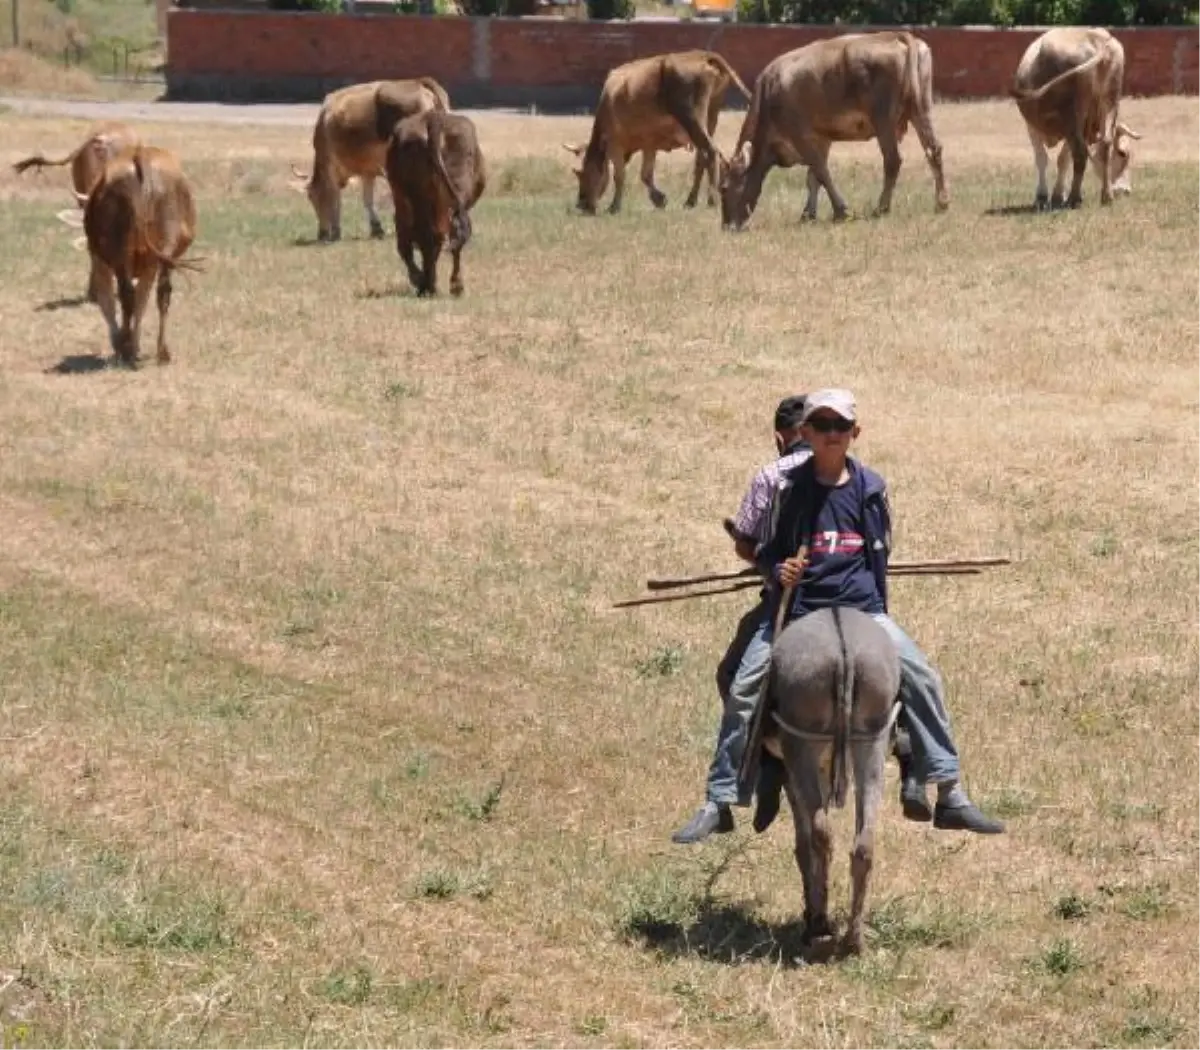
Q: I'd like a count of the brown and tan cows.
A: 7